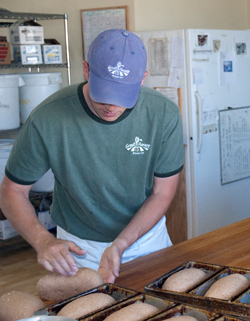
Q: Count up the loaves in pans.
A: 5